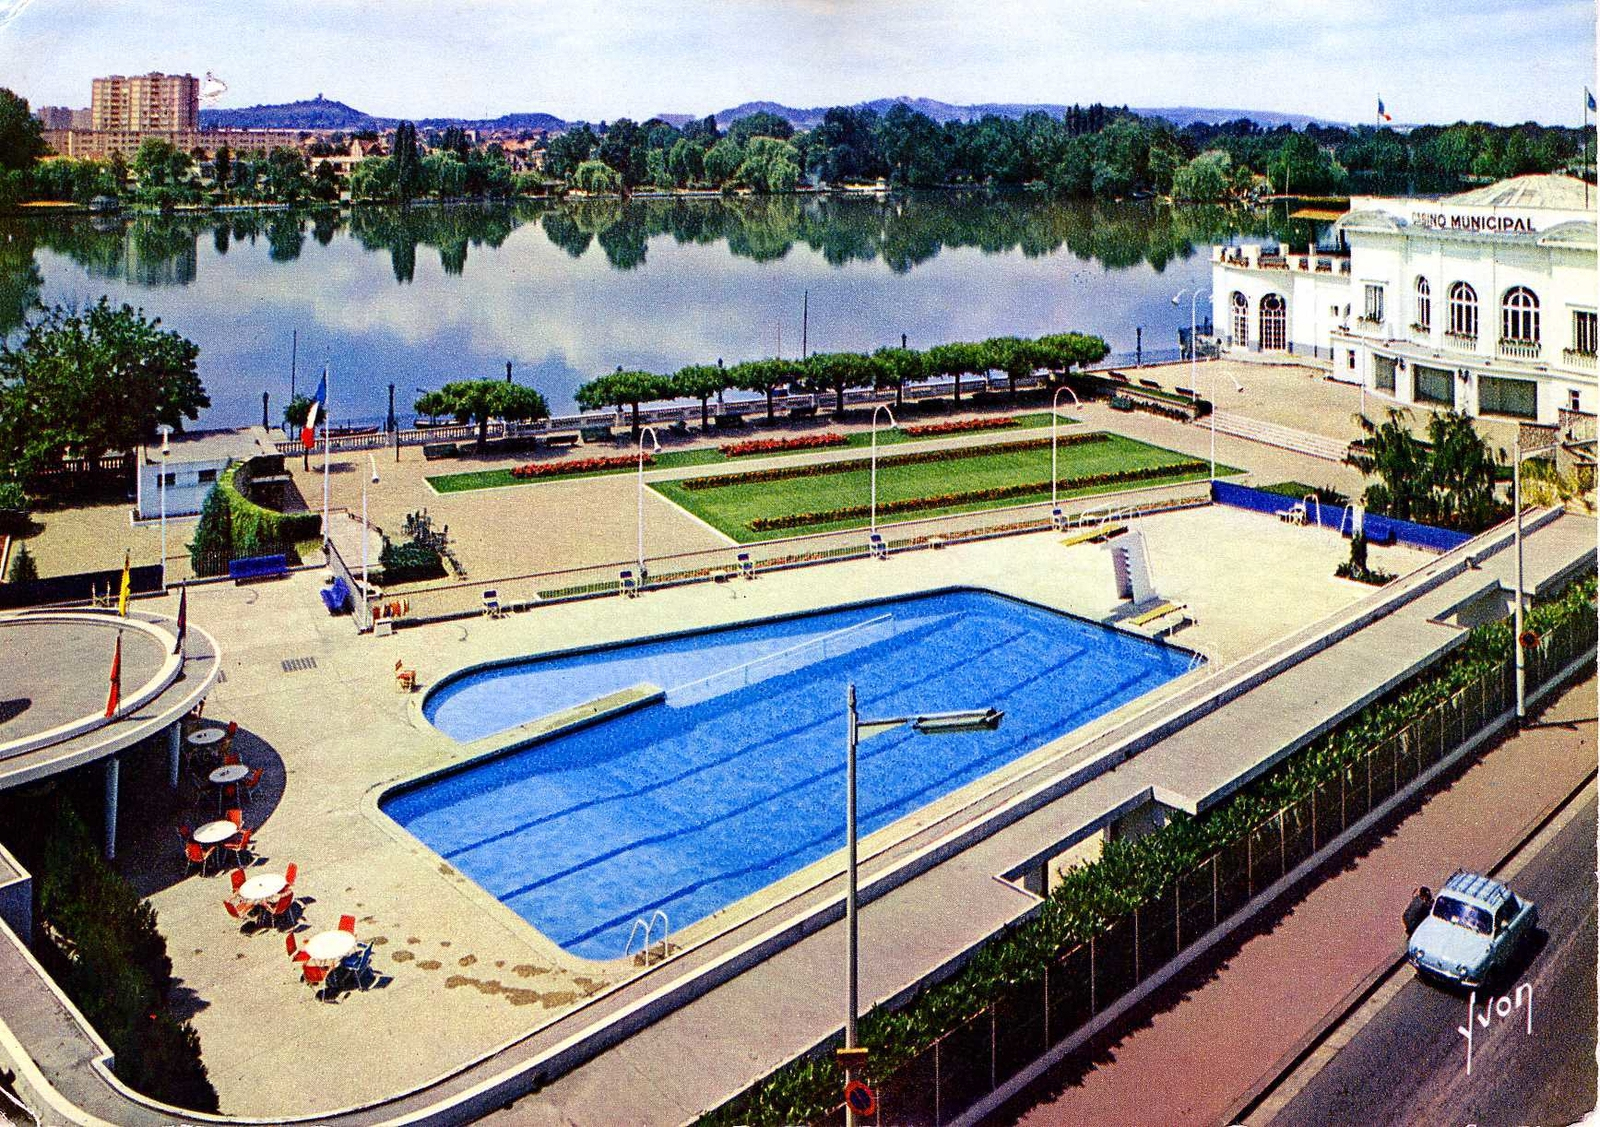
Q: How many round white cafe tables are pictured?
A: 5